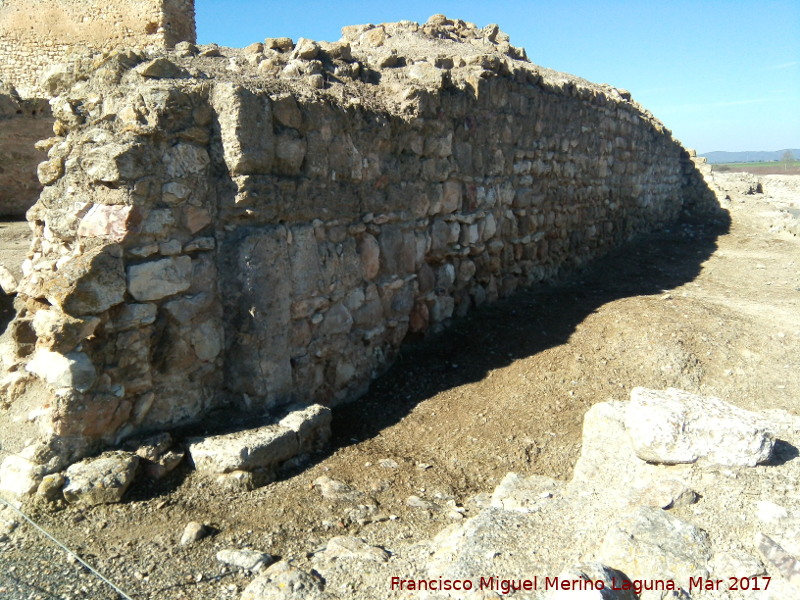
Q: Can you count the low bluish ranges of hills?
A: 1